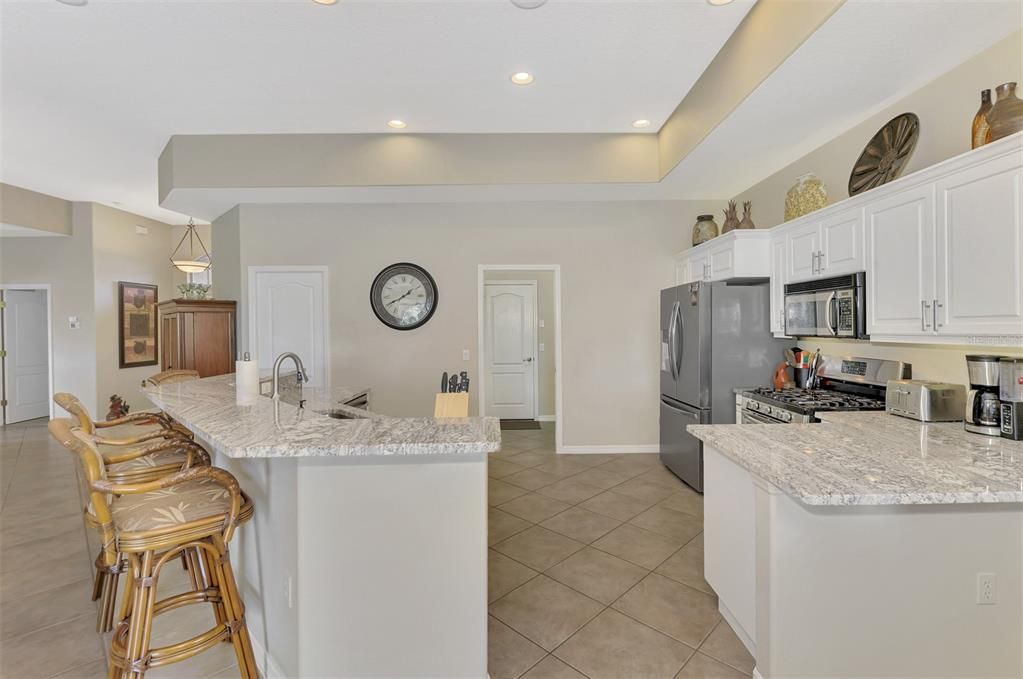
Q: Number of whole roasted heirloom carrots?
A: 0